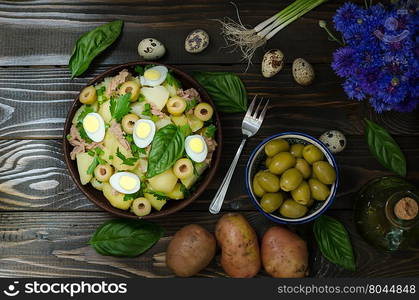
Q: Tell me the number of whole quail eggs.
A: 5